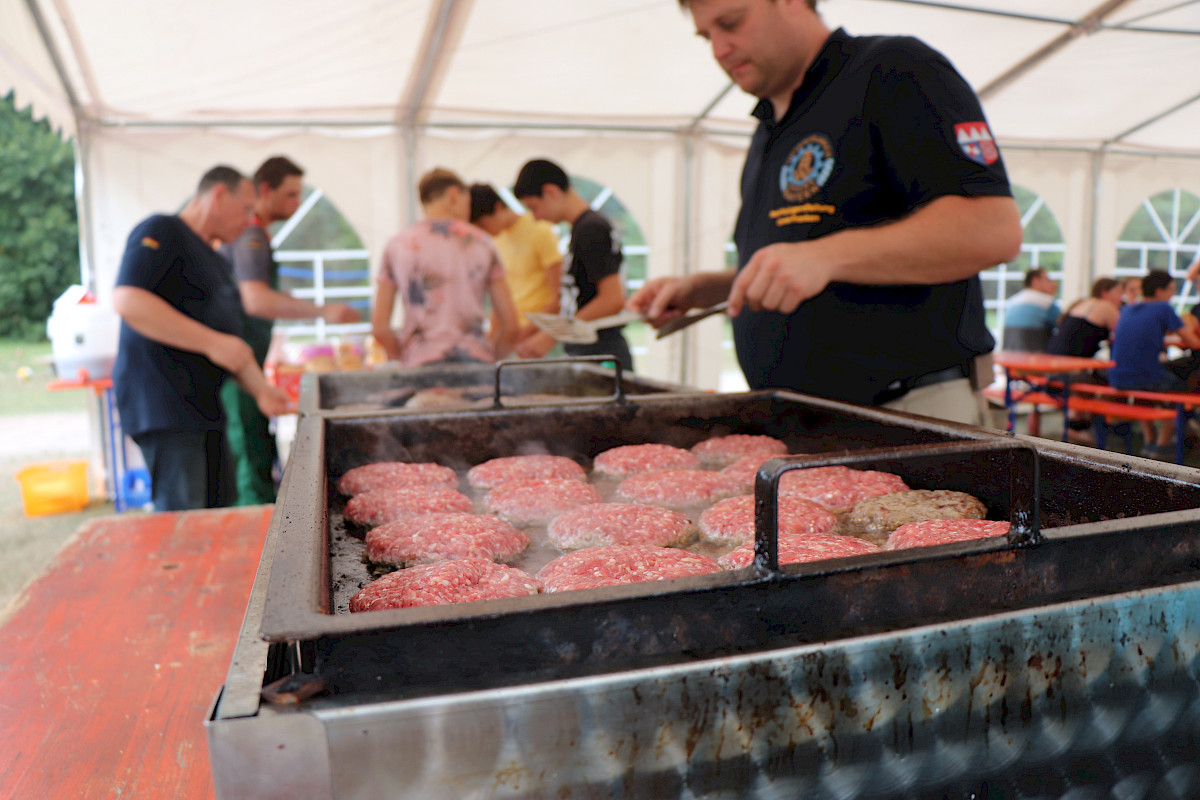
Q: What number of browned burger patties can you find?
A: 1